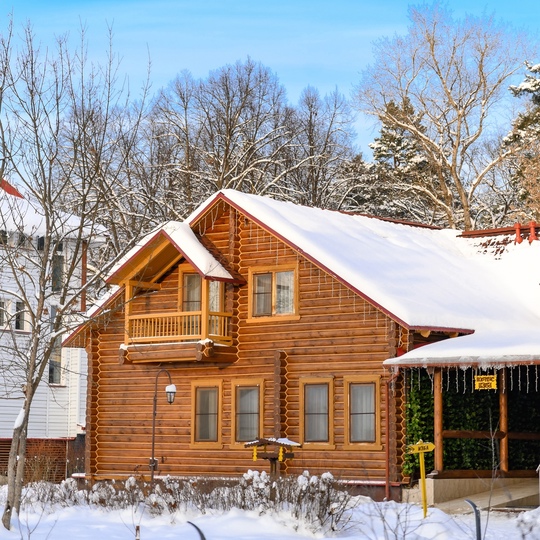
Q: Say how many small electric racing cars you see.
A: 0